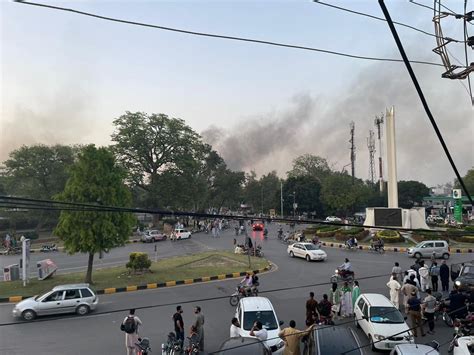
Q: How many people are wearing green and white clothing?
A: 3